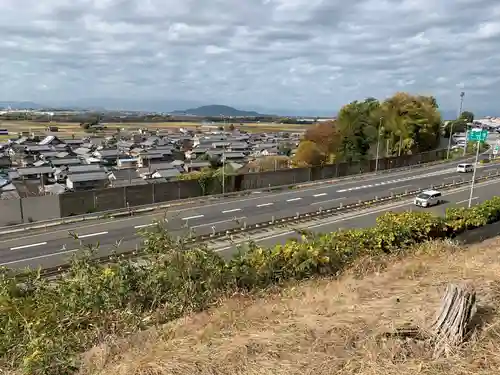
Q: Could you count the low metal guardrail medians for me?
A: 1